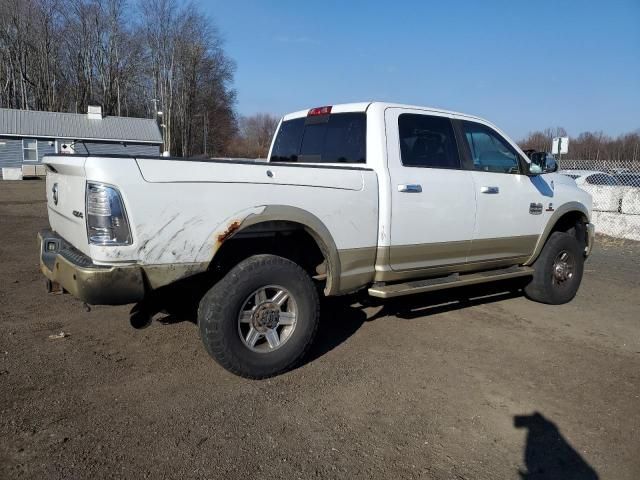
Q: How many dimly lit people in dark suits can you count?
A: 0